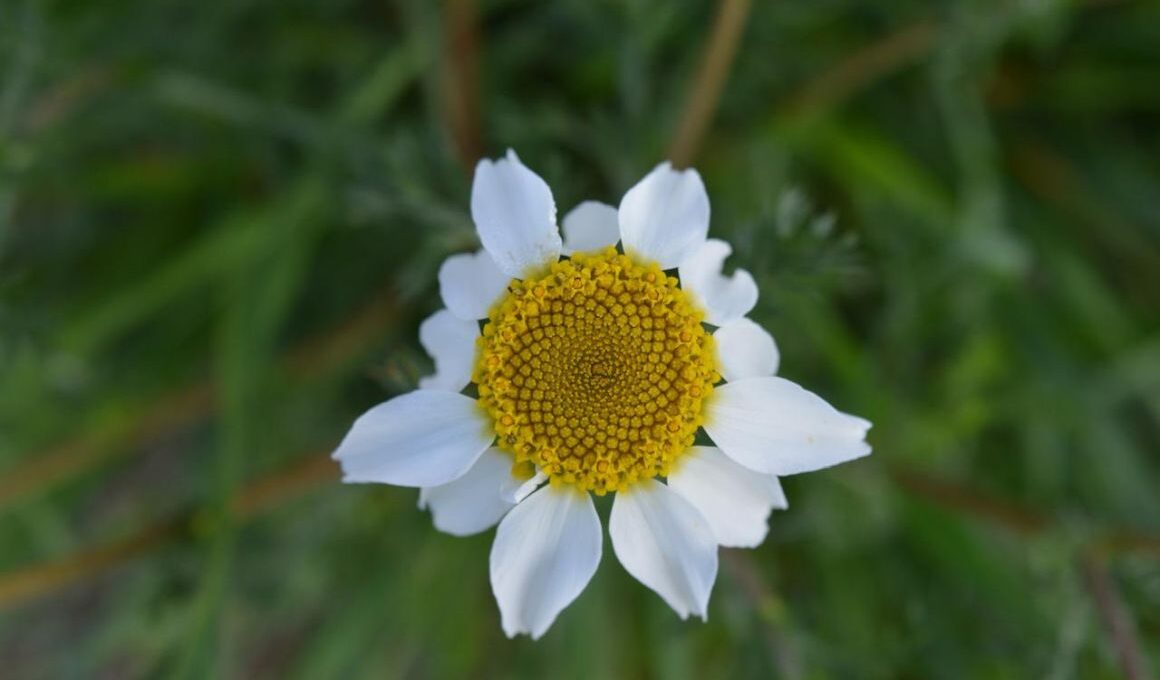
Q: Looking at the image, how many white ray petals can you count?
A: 13